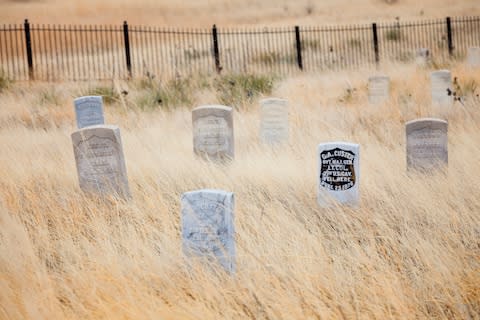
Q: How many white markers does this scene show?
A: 11